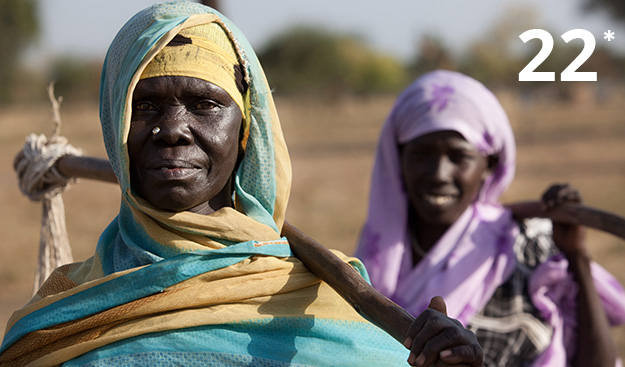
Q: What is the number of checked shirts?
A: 1